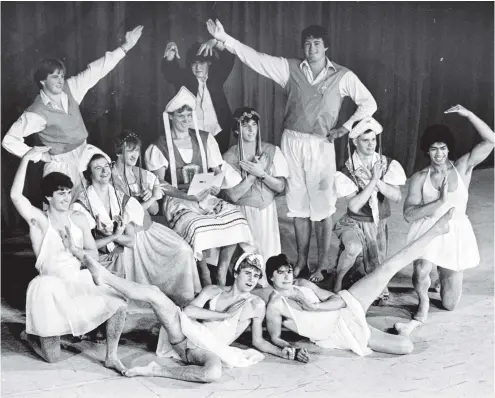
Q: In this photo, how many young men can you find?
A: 12